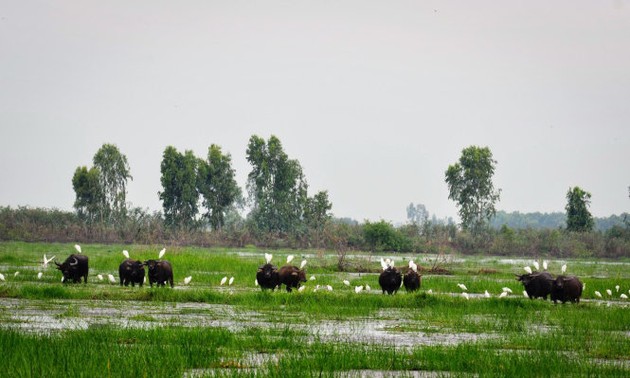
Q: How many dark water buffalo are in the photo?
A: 9